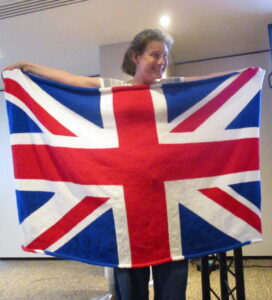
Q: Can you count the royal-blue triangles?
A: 8